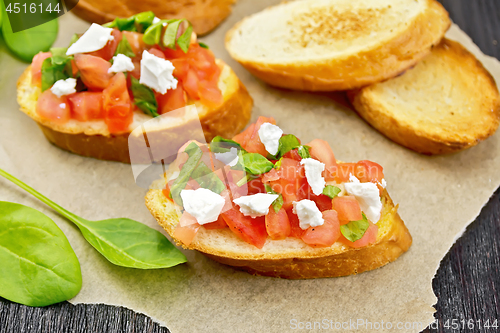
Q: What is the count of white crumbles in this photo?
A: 11